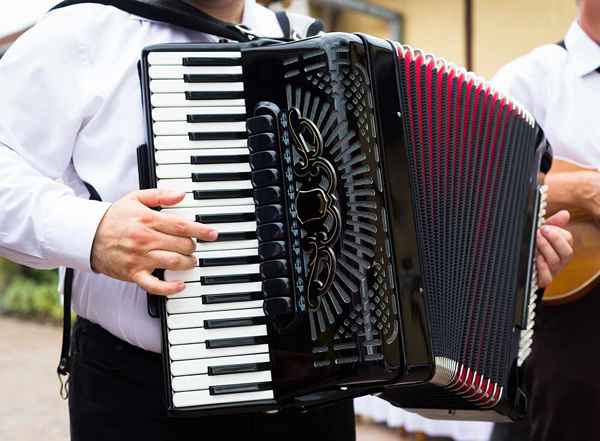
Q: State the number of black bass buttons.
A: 11